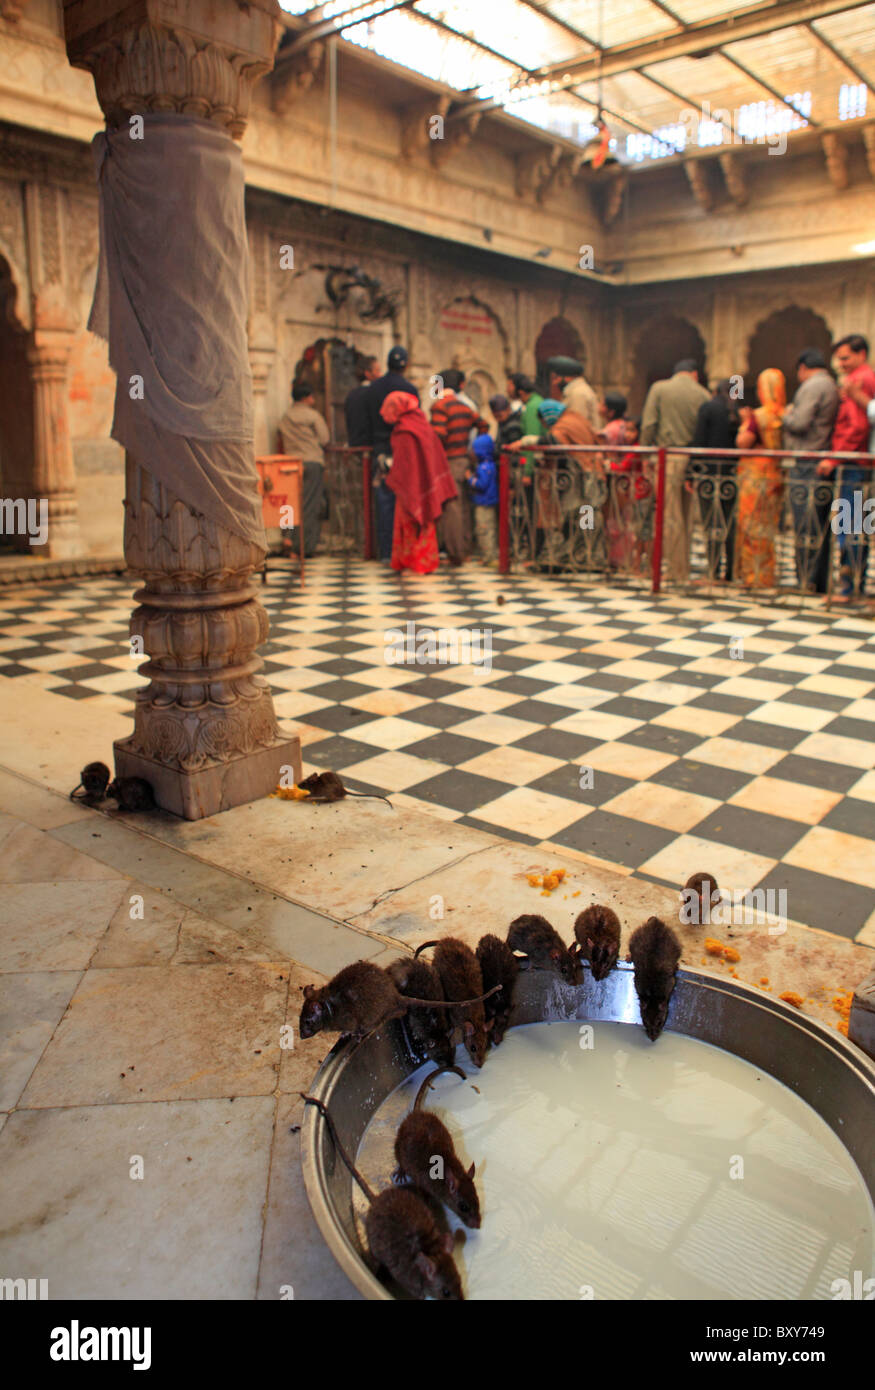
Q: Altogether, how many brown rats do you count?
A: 13